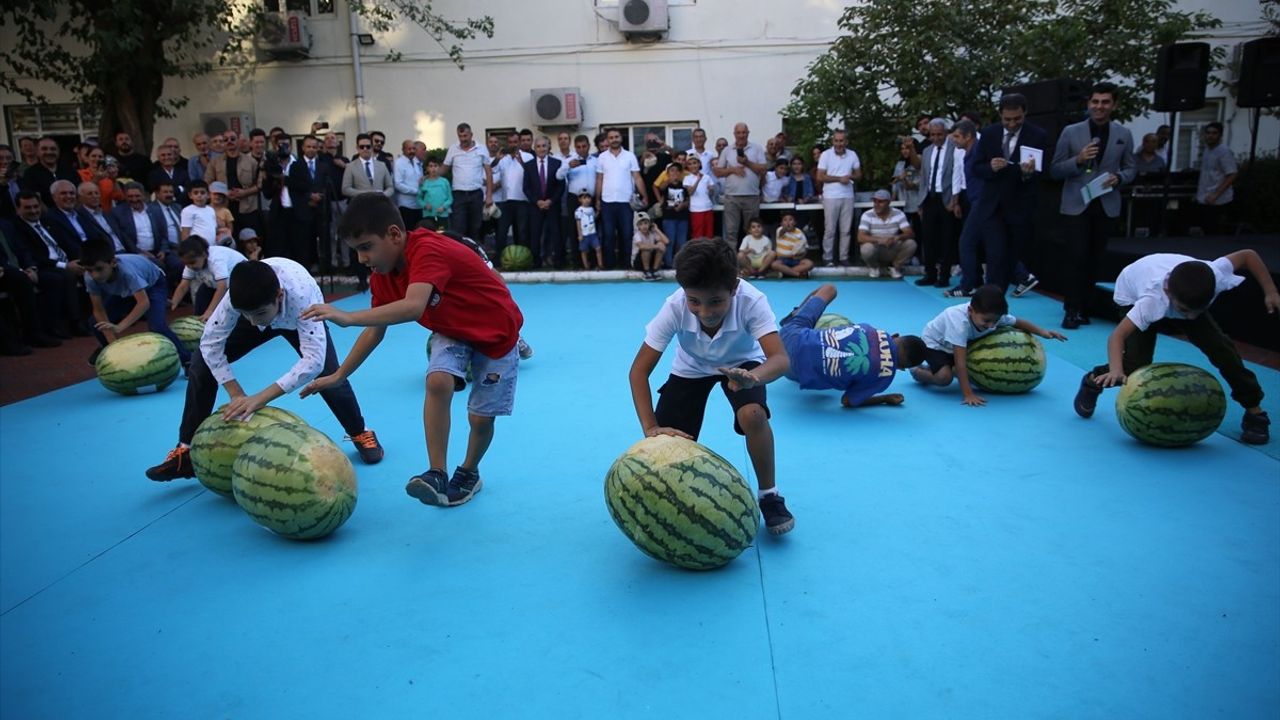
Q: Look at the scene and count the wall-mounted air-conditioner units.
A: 4